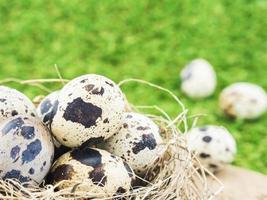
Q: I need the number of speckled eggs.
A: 9